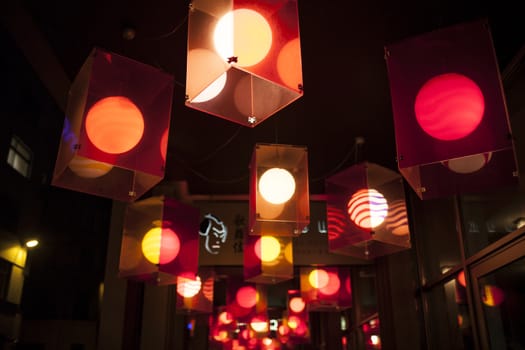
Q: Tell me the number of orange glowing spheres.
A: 1